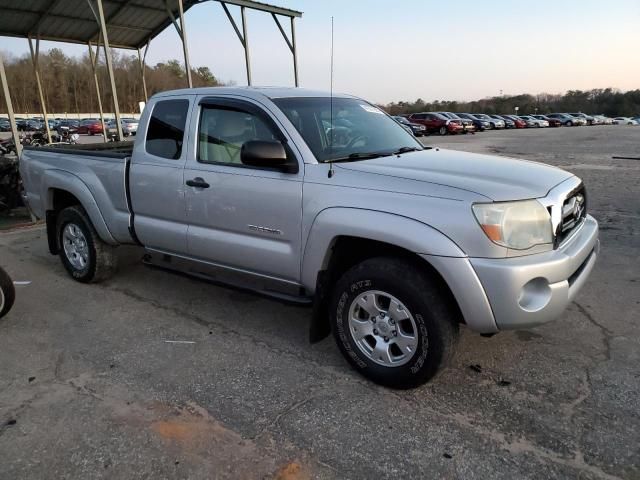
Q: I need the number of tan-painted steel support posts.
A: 8